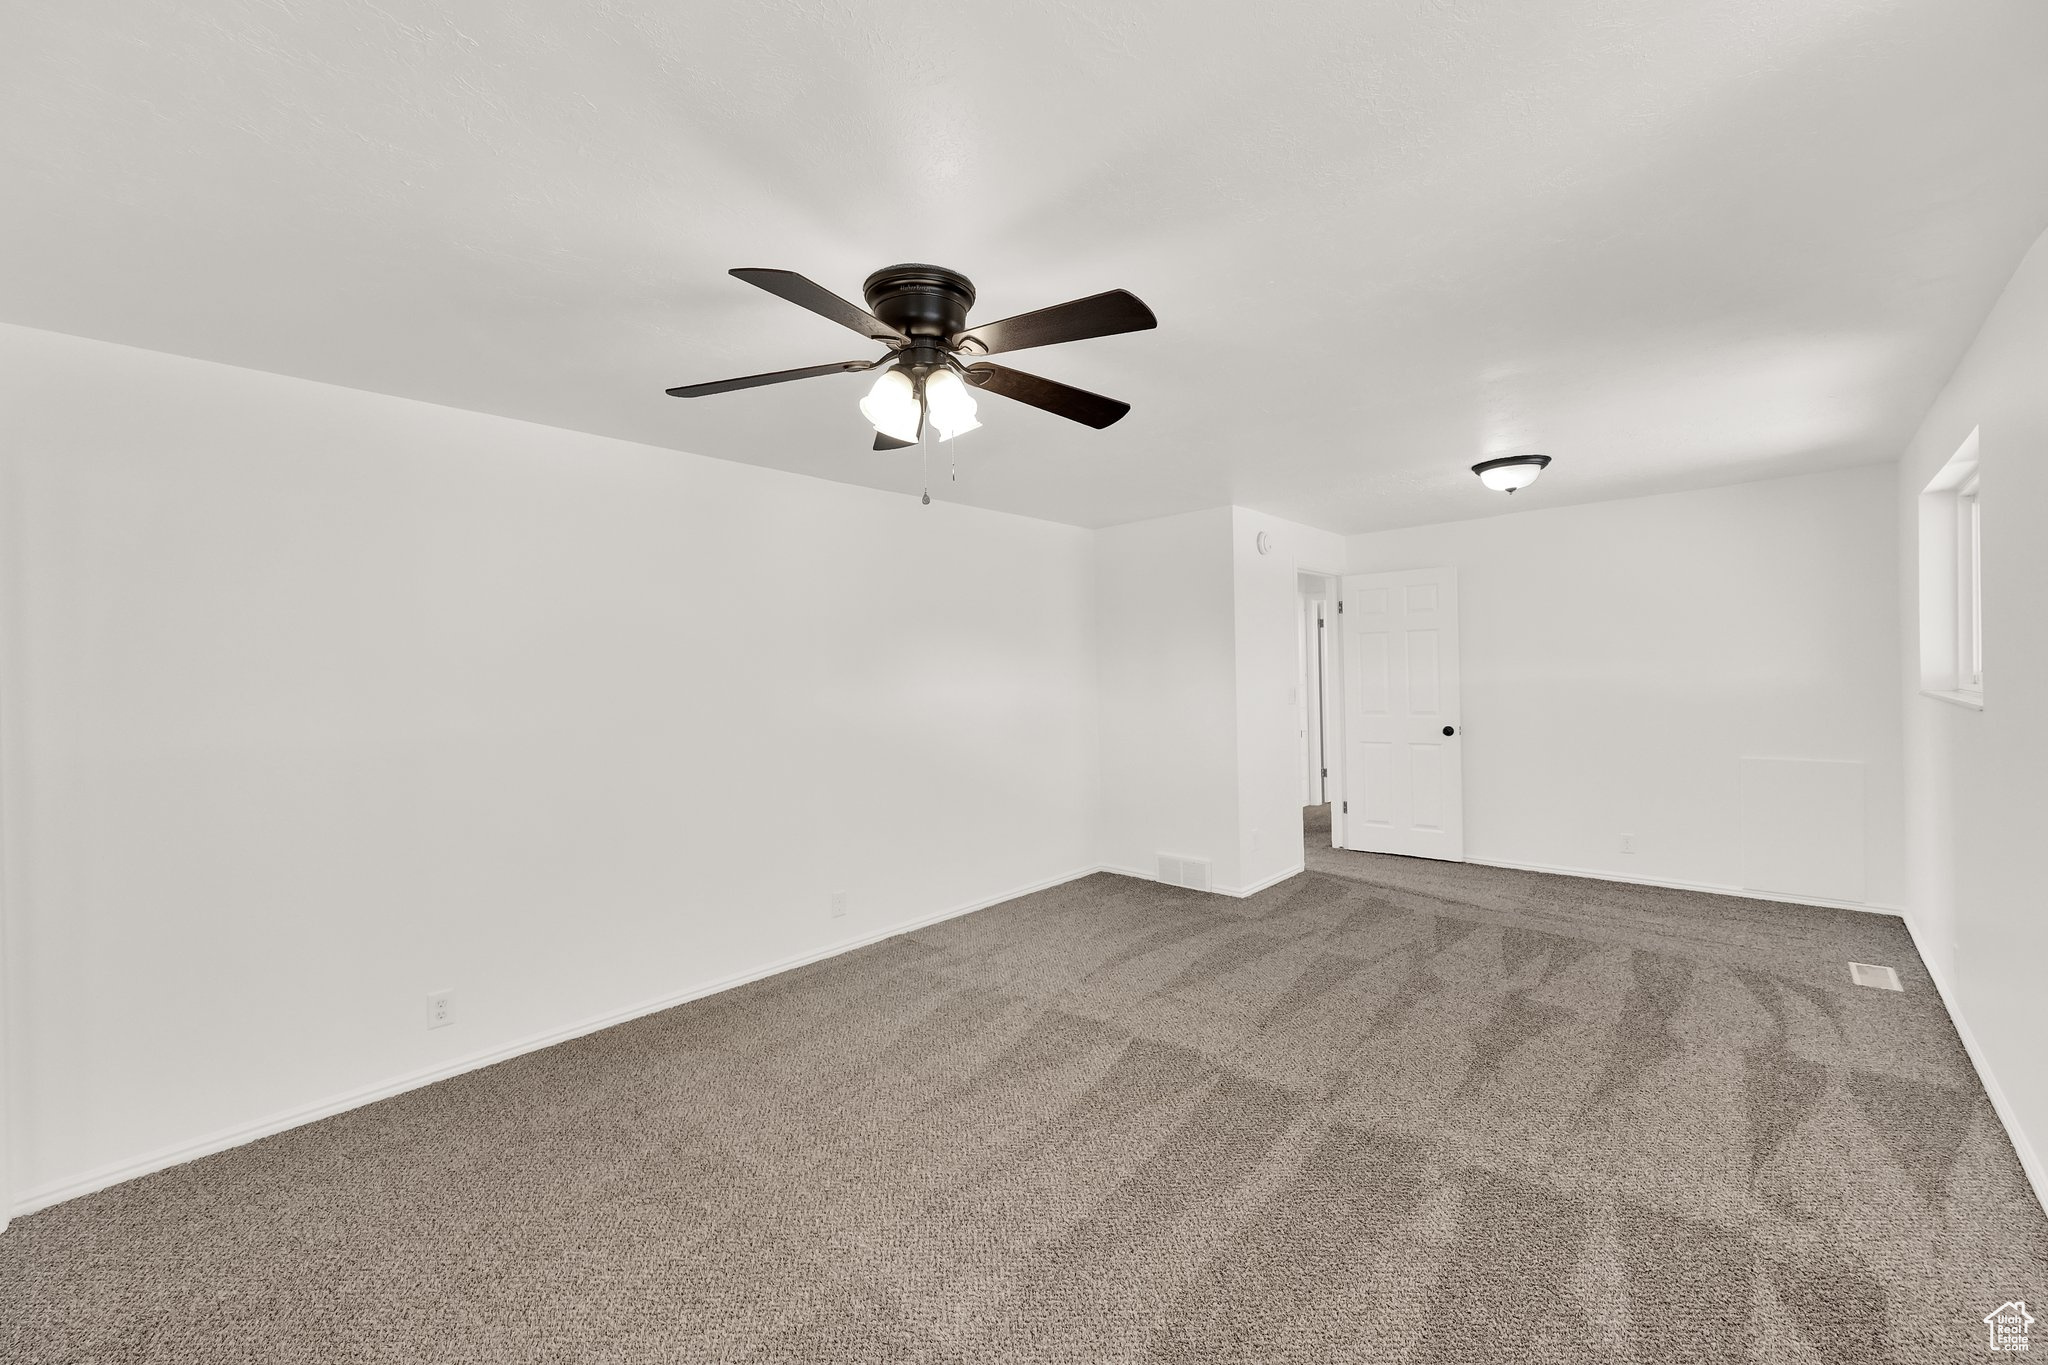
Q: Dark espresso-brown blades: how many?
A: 5